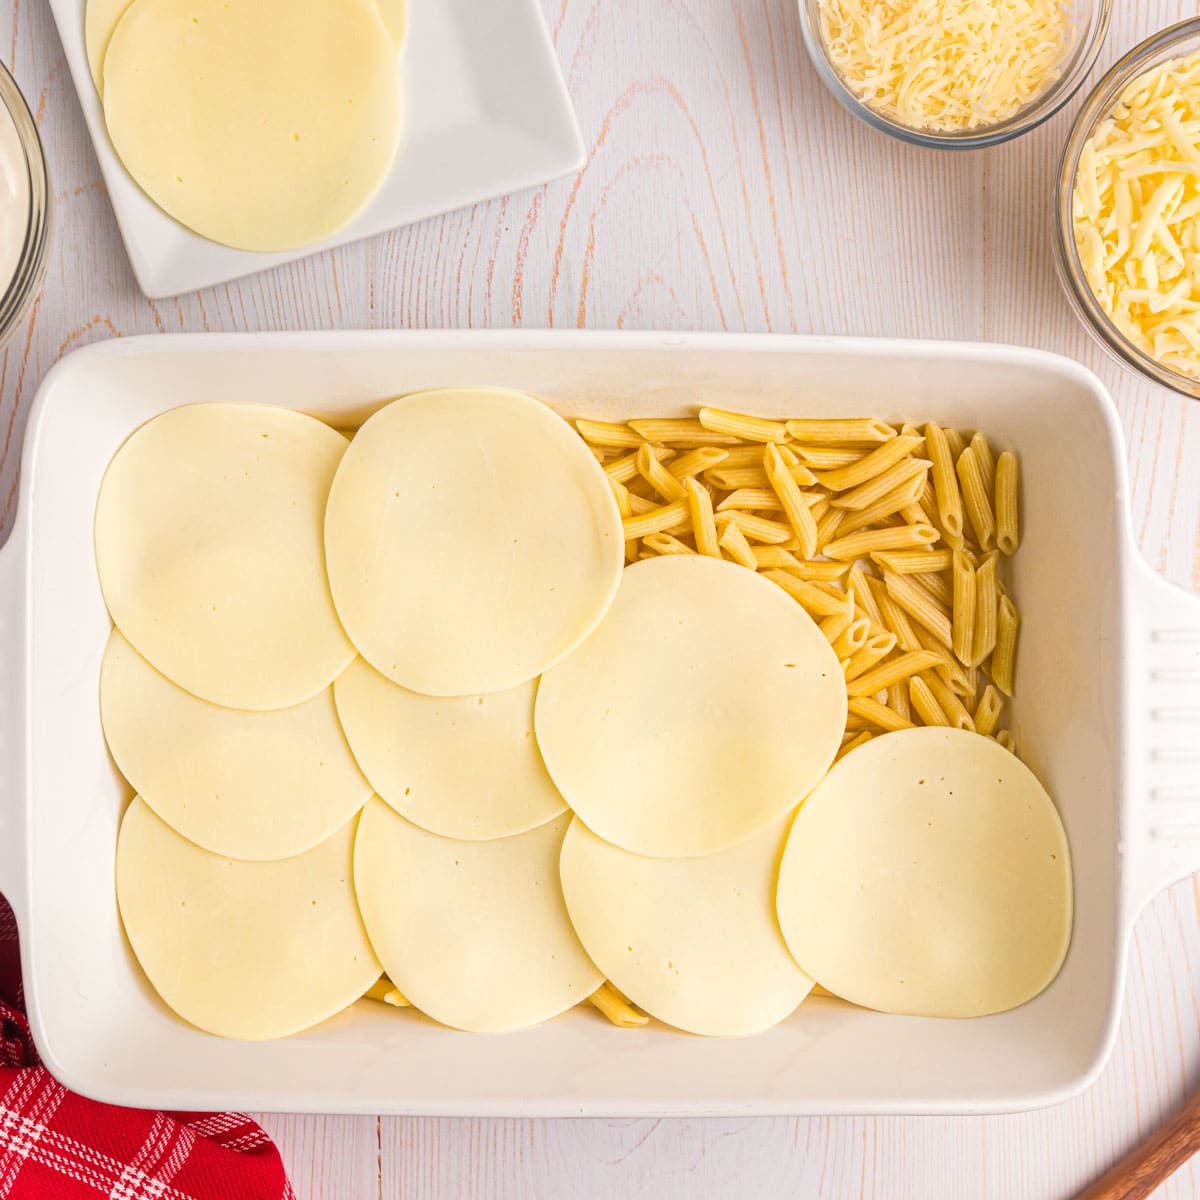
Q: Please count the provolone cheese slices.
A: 11